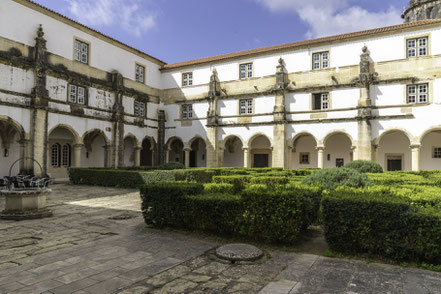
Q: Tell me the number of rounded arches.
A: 13